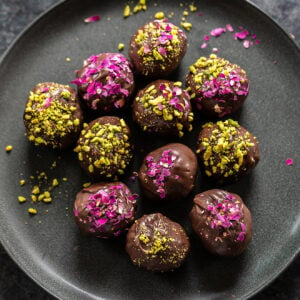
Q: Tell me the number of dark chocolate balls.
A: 11